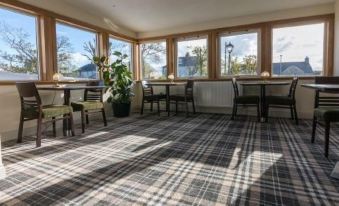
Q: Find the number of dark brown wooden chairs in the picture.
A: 7